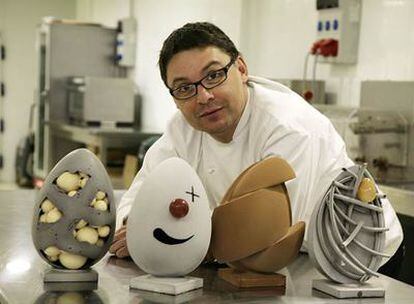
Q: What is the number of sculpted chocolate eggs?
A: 4